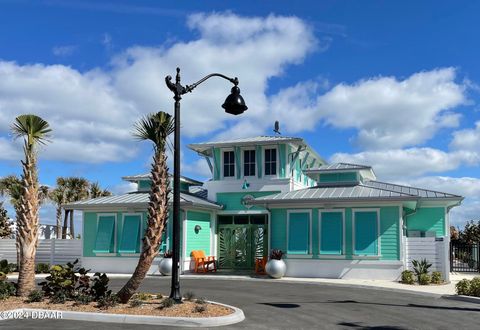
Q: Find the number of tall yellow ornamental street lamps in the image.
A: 0